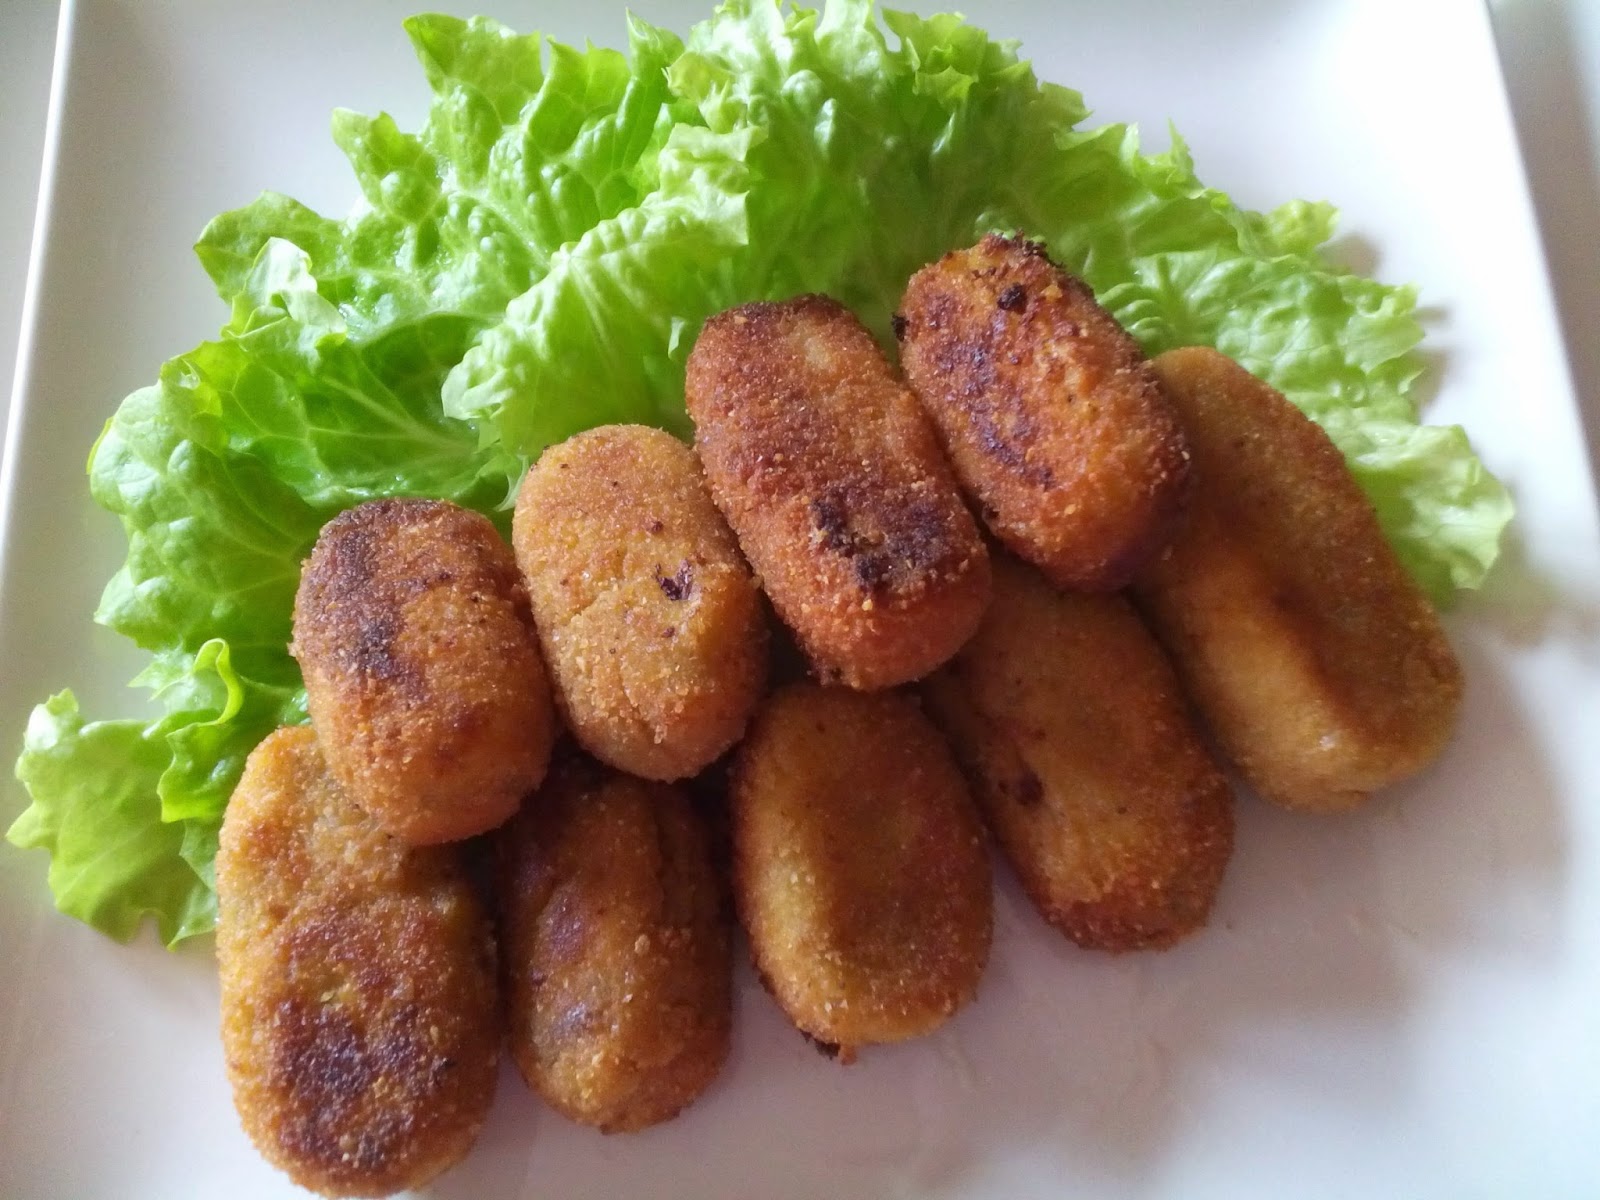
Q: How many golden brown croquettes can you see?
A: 9